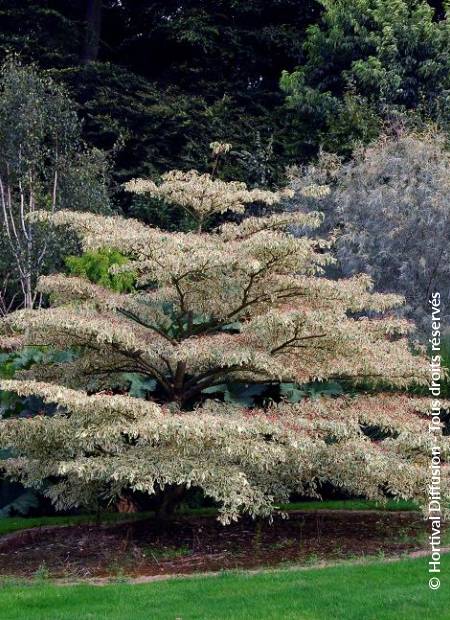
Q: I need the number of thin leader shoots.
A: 1